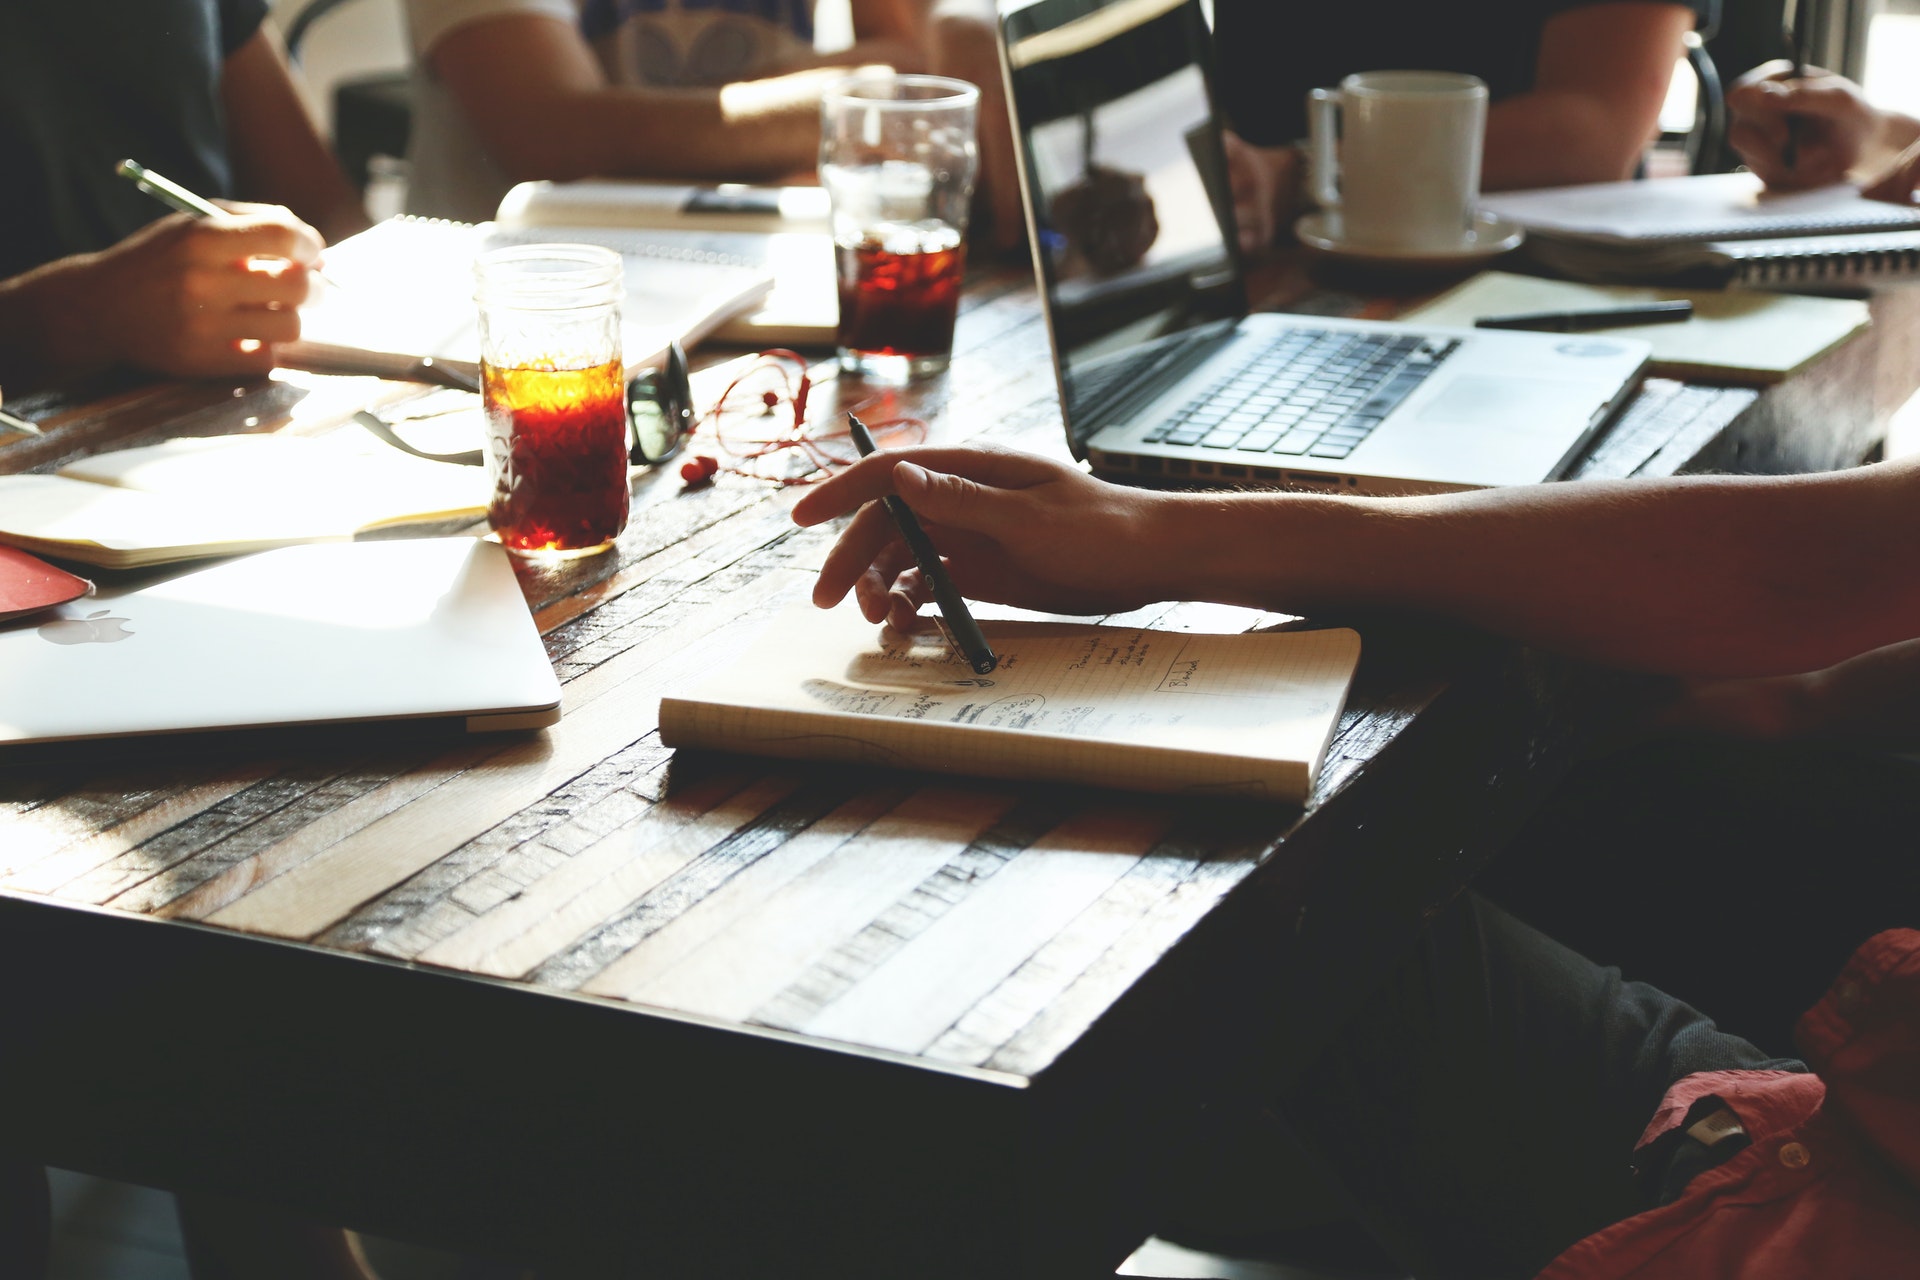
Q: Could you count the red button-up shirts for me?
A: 1